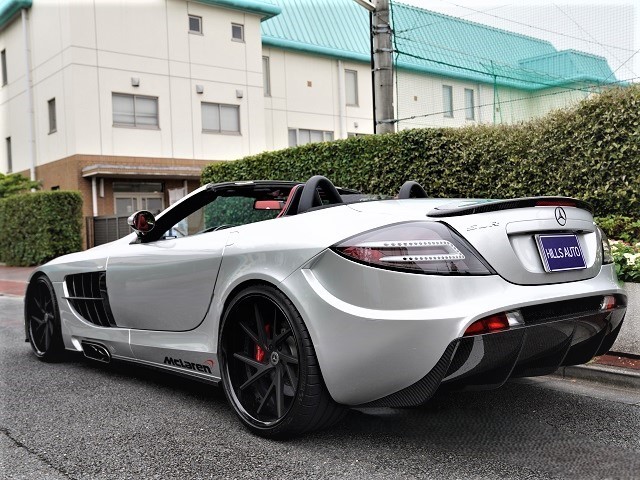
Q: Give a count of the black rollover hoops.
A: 2